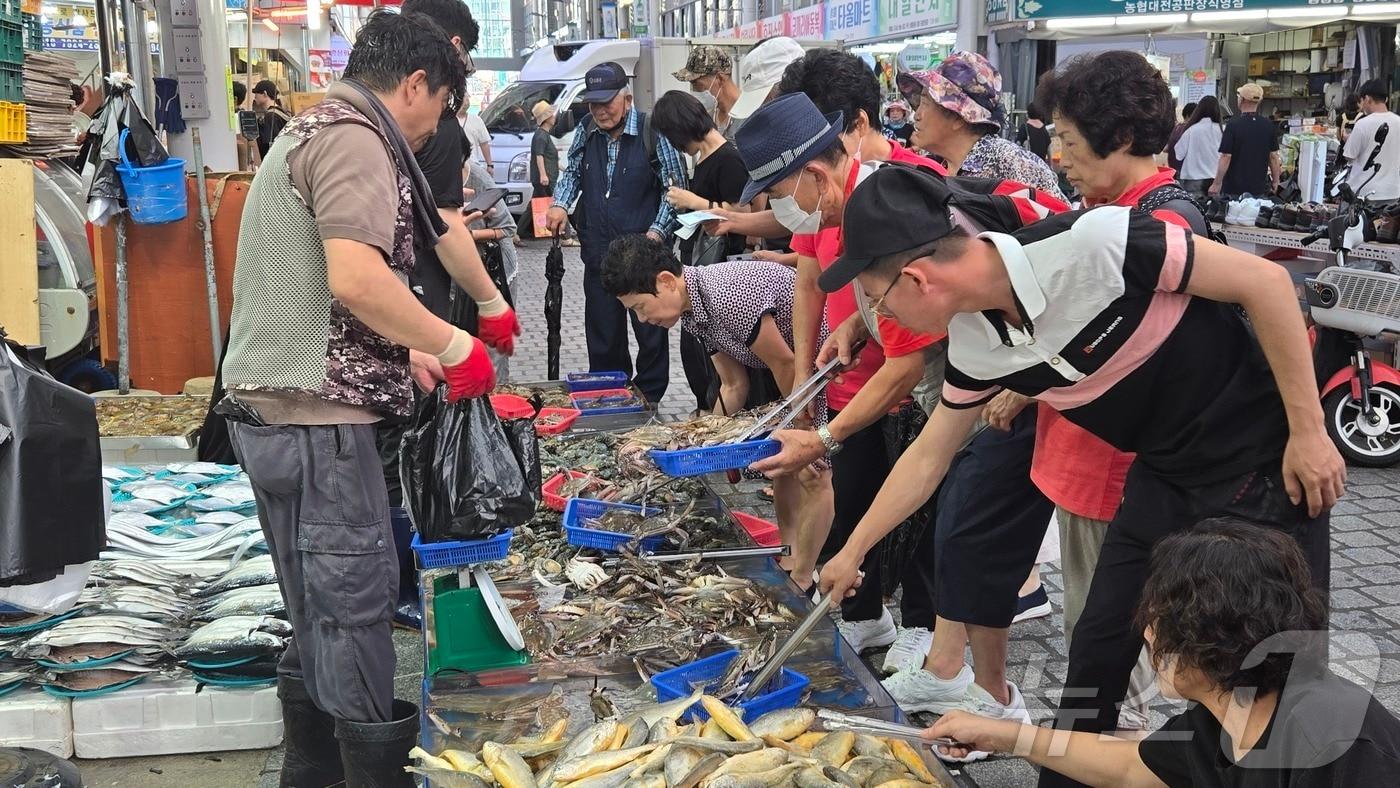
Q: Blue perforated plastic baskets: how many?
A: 6